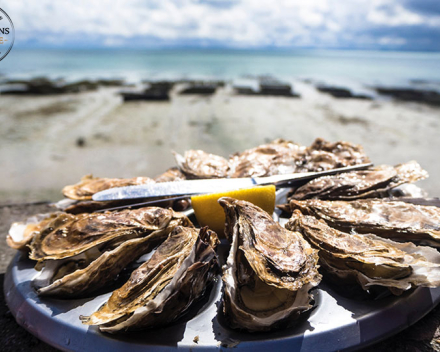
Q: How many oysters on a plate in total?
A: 12